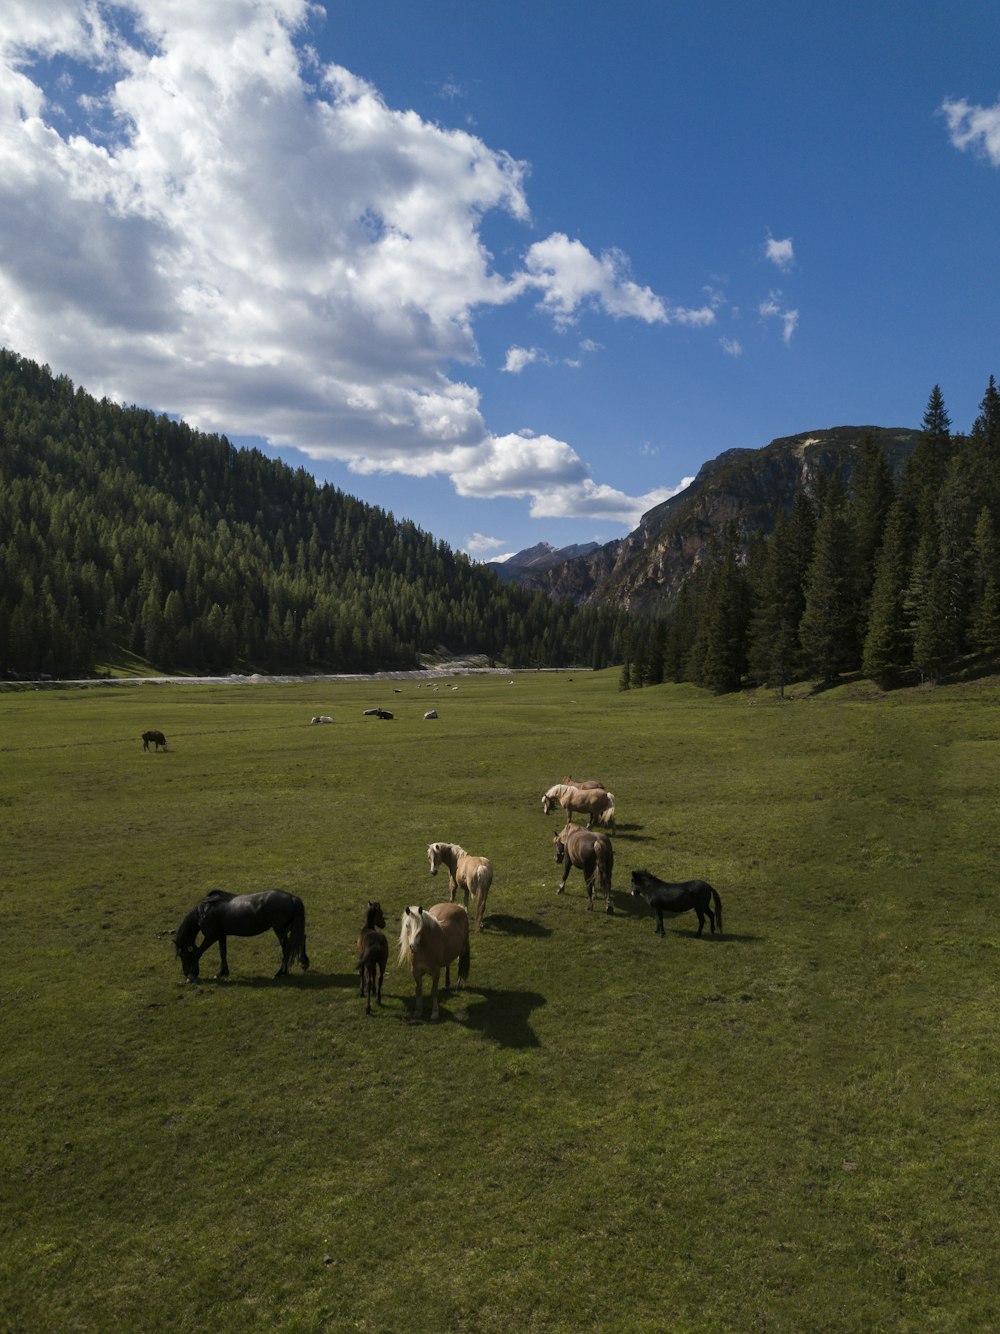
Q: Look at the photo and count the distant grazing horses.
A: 1